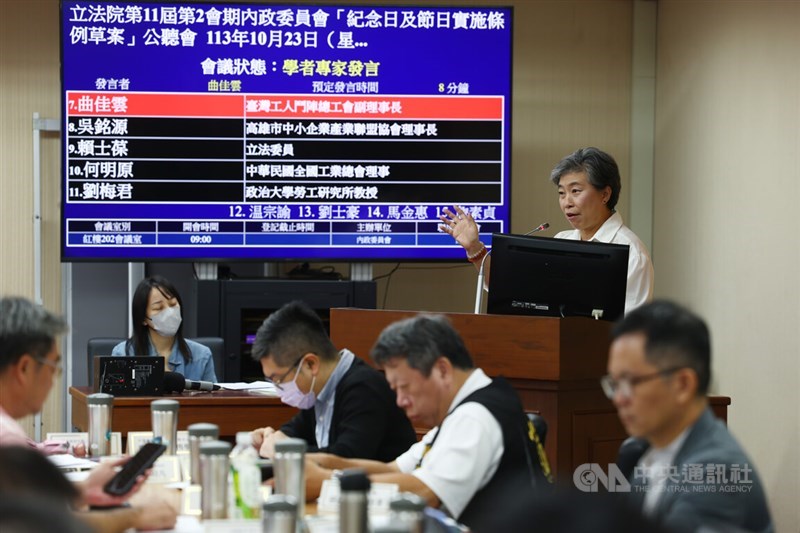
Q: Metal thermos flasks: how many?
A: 8